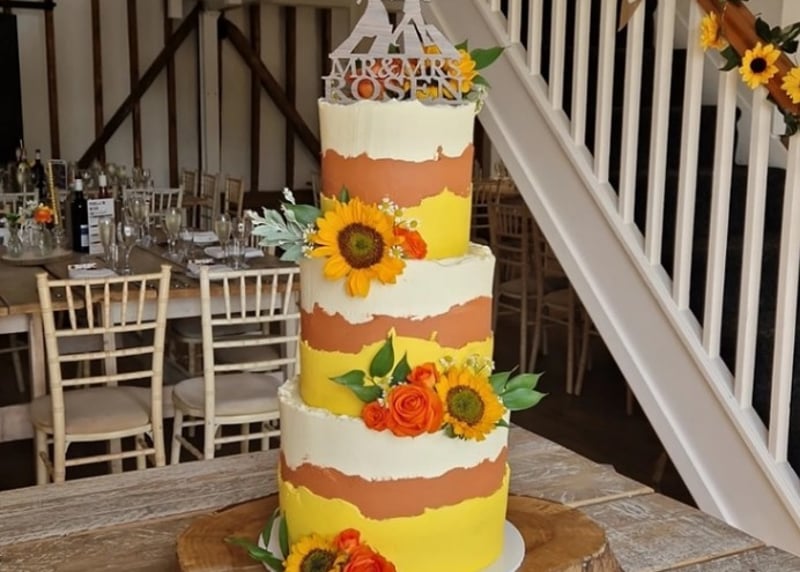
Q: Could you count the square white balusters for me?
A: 12